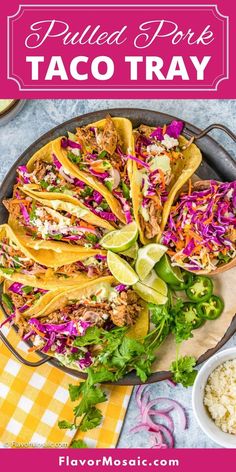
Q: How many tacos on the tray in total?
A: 7